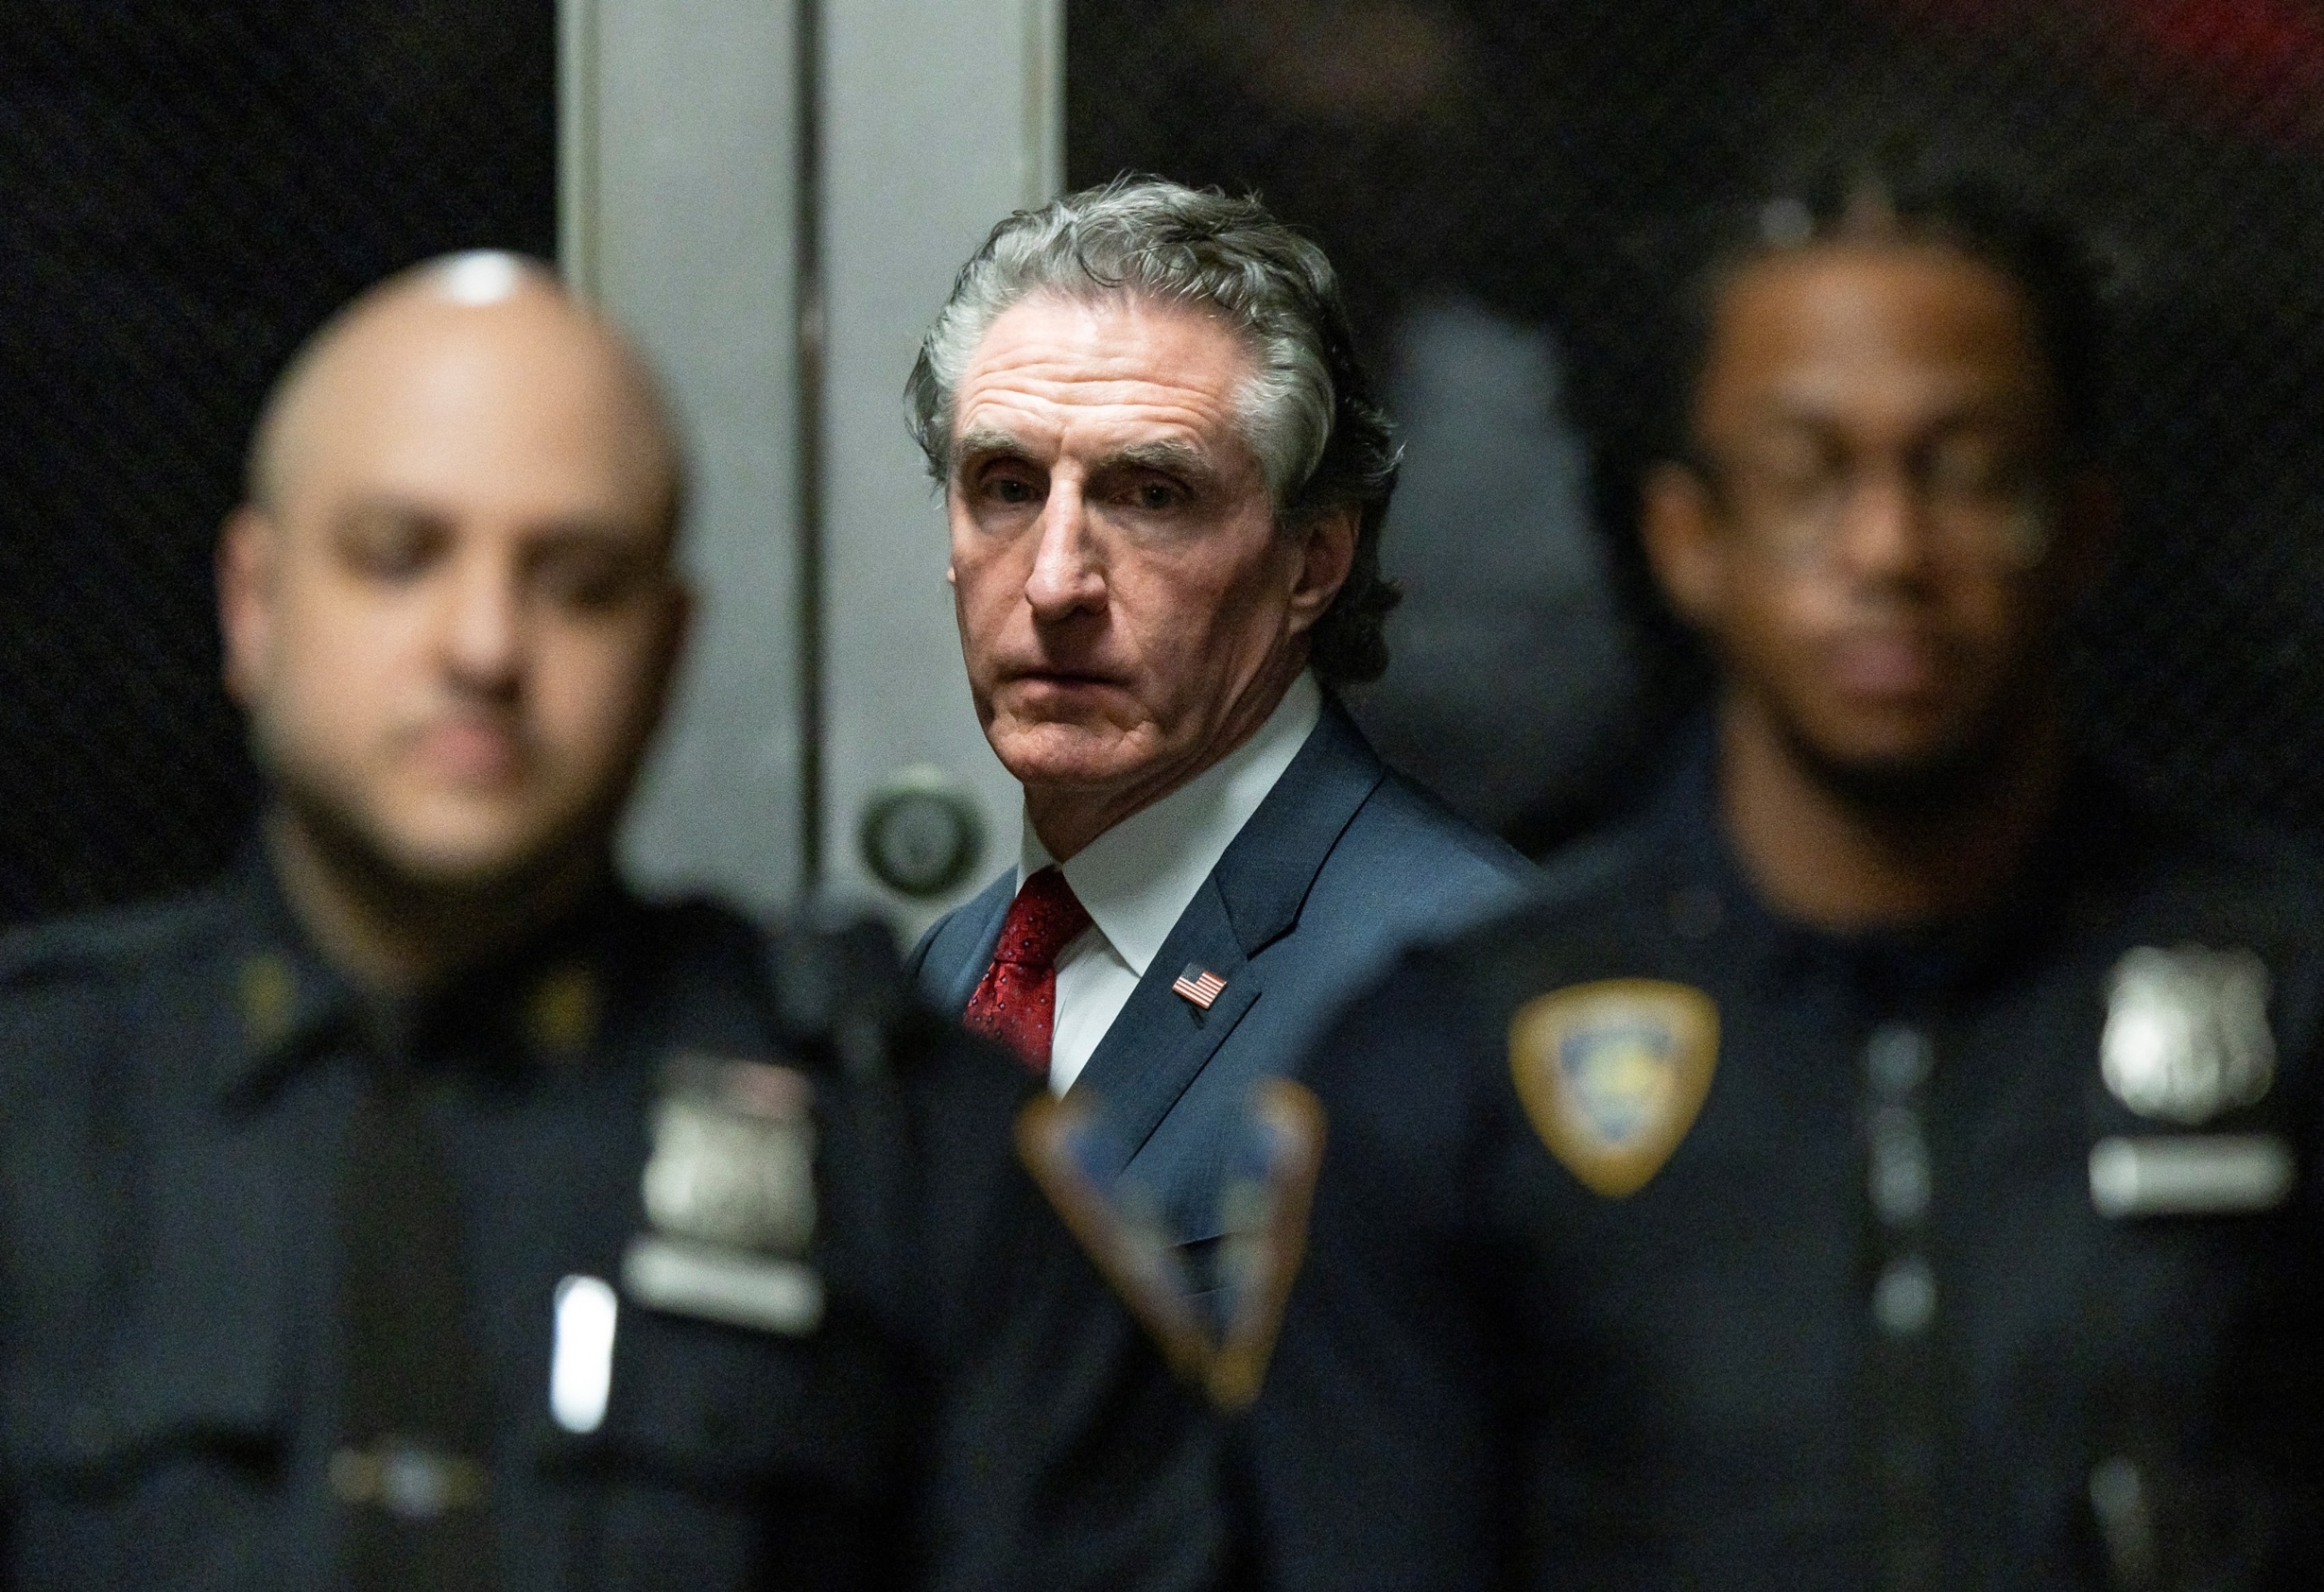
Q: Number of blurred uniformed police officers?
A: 2